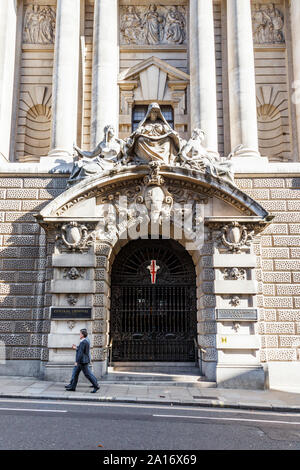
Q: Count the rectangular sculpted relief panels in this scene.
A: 3